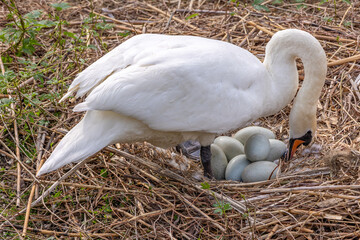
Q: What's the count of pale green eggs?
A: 7